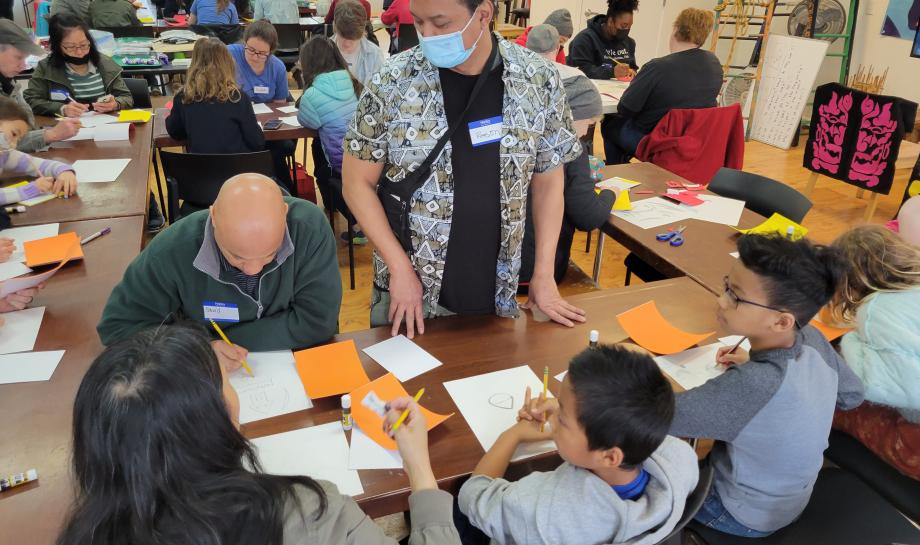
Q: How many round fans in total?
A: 2